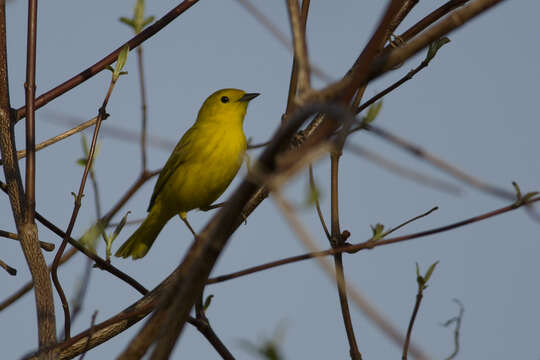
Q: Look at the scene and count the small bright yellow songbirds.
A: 1